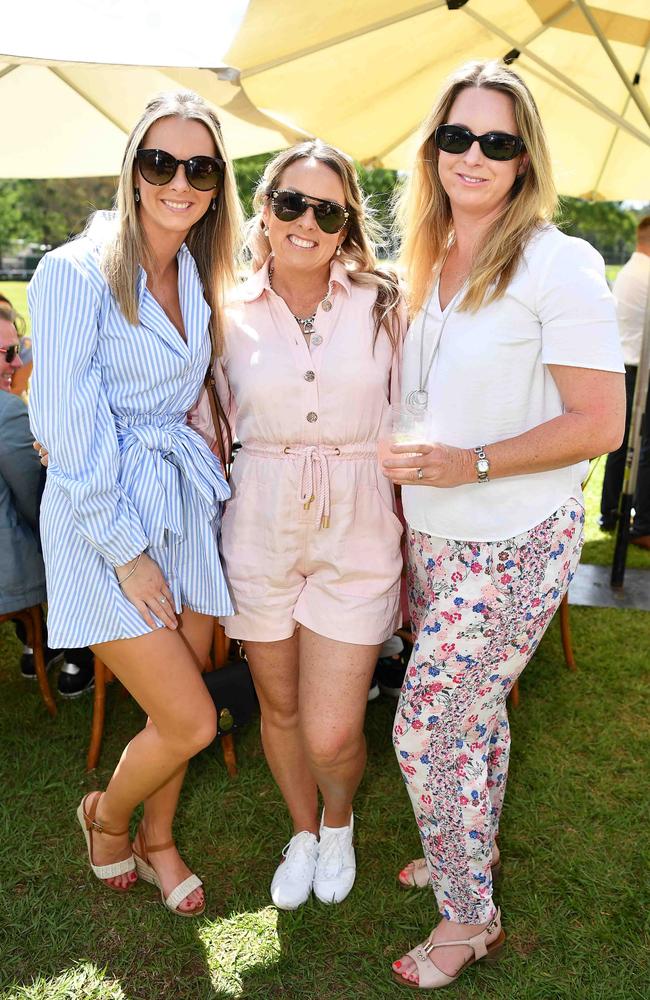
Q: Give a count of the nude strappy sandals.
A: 2